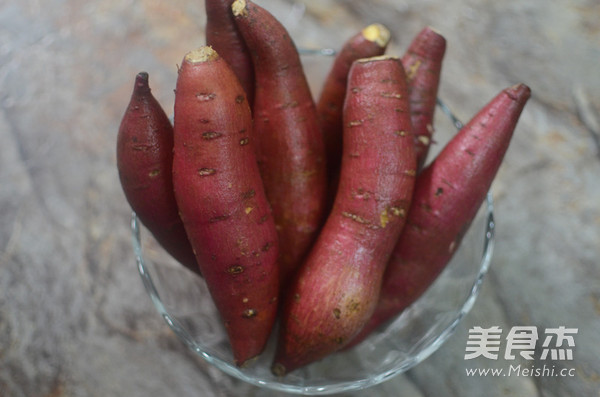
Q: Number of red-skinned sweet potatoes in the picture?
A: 8